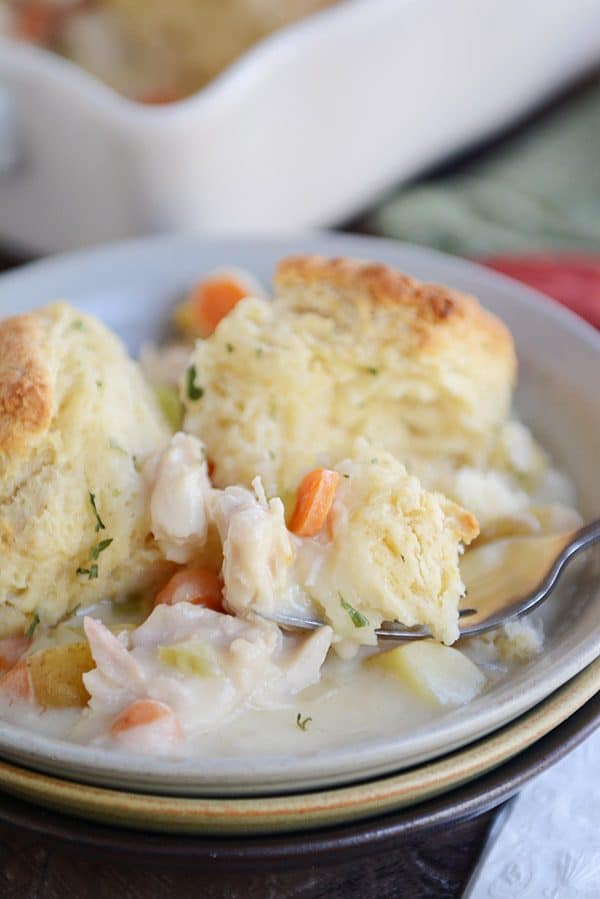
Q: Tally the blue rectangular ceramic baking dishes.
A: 0